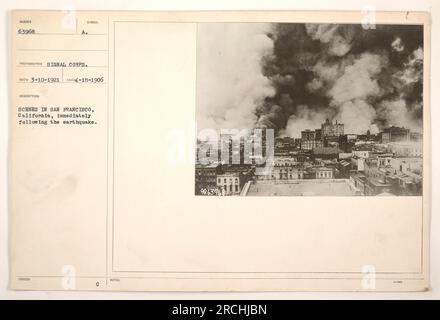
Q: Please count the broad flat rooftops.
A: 1